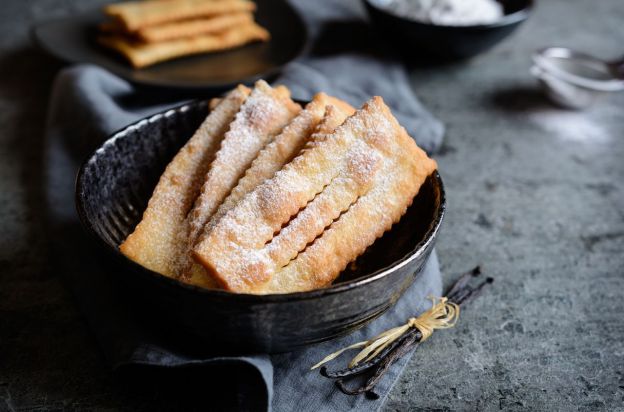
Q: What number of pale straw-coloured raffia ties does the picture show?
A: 1